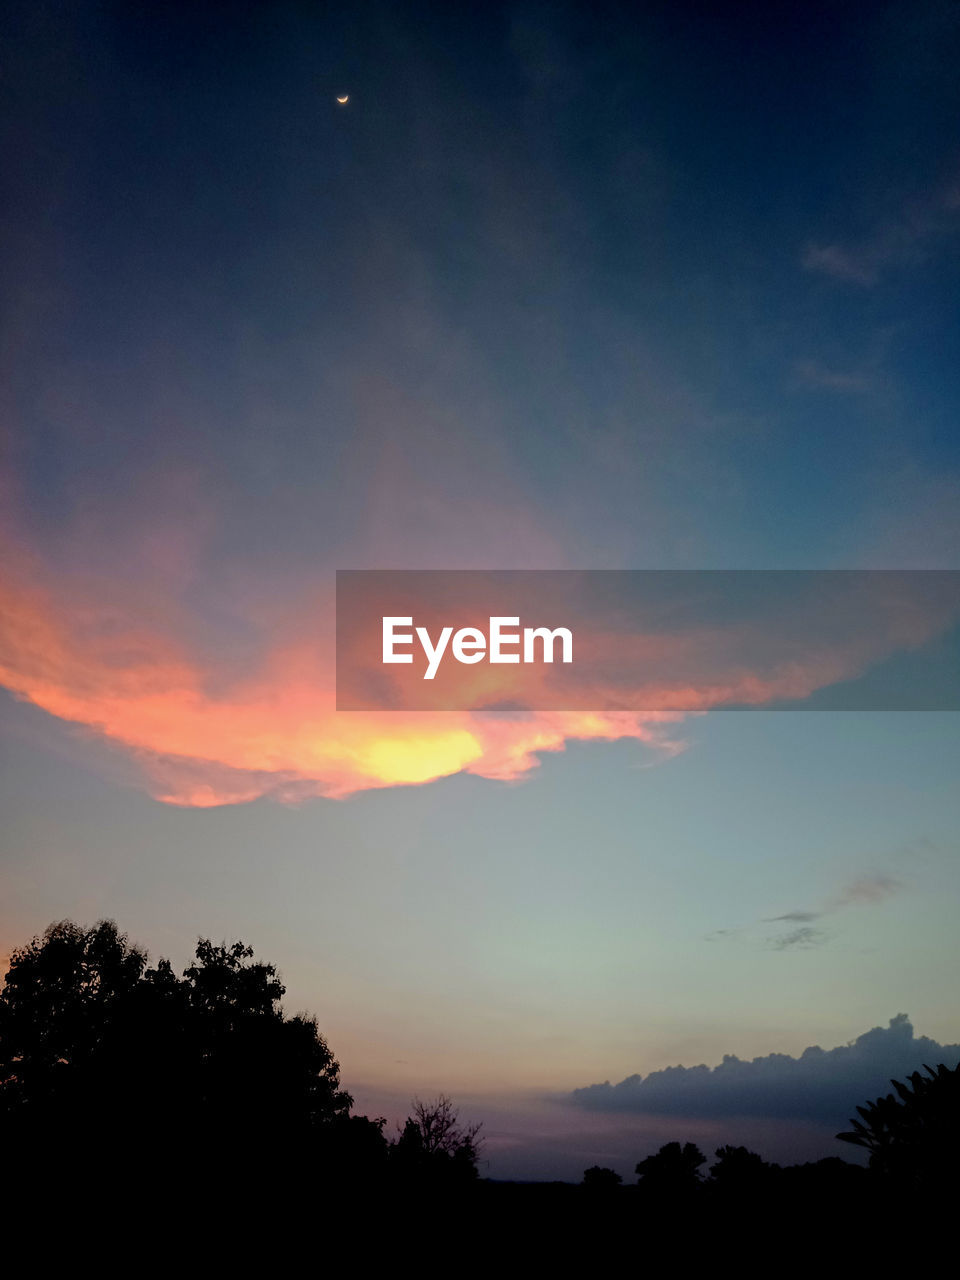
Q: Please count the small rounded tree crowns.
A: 3